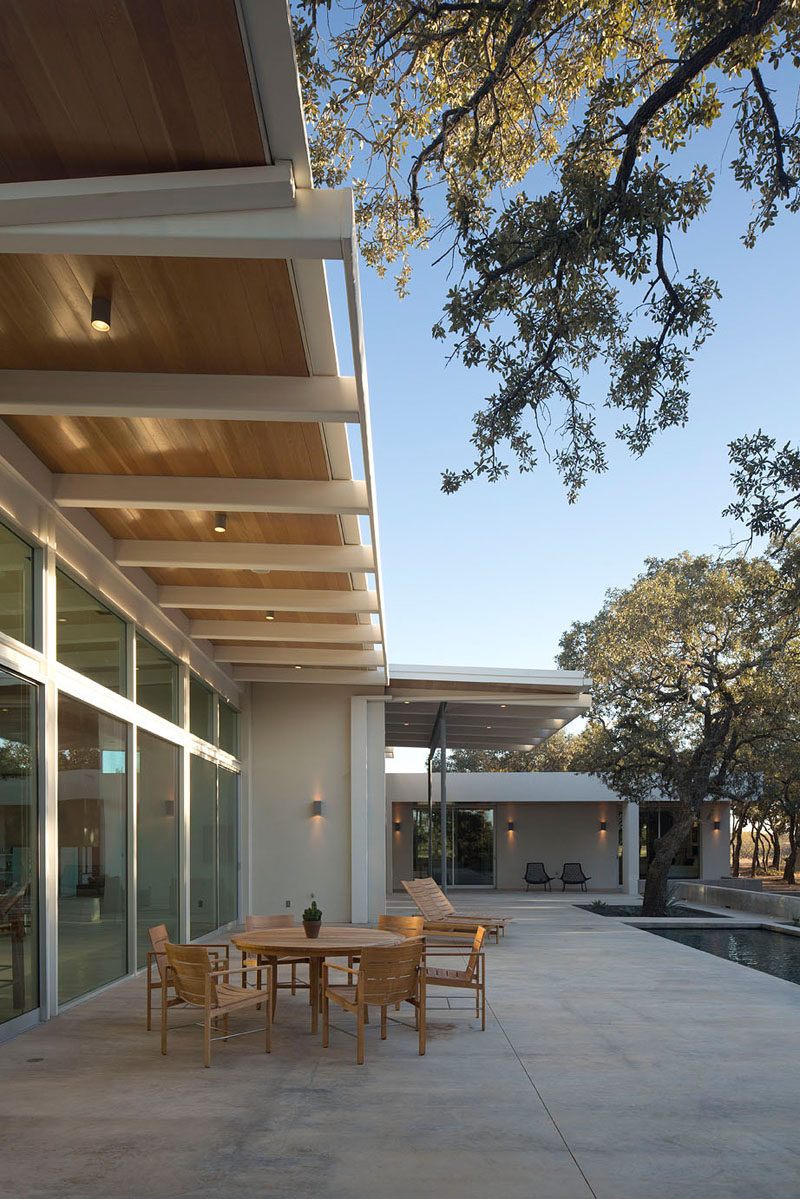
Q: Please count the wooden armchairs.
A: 6